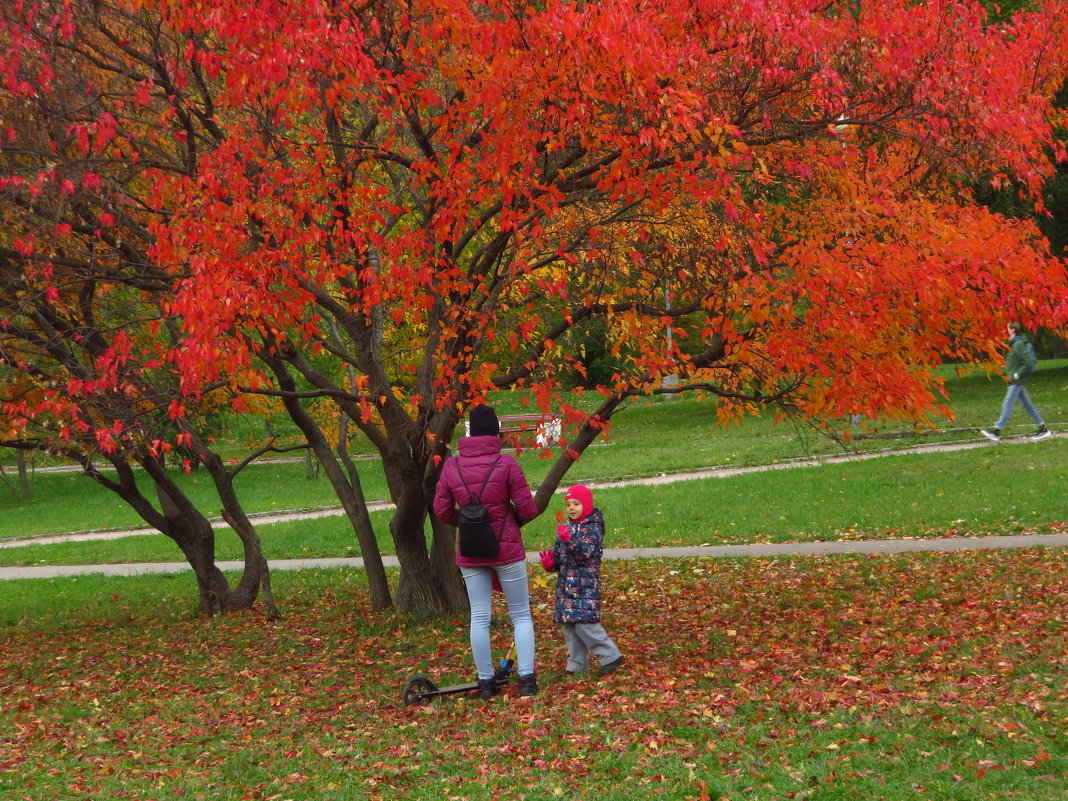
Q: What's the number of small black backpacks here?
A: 1